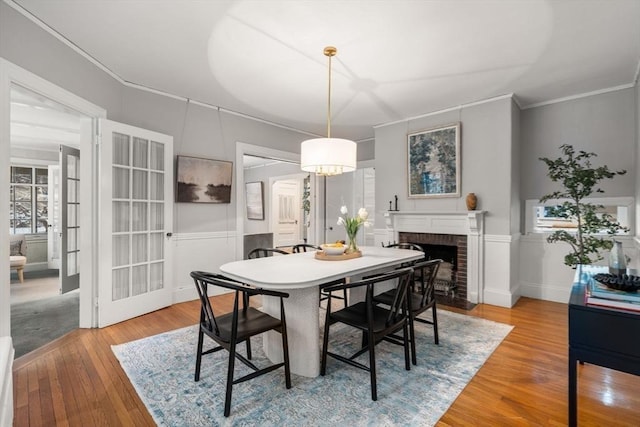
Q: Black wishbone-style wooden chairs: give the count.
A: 6